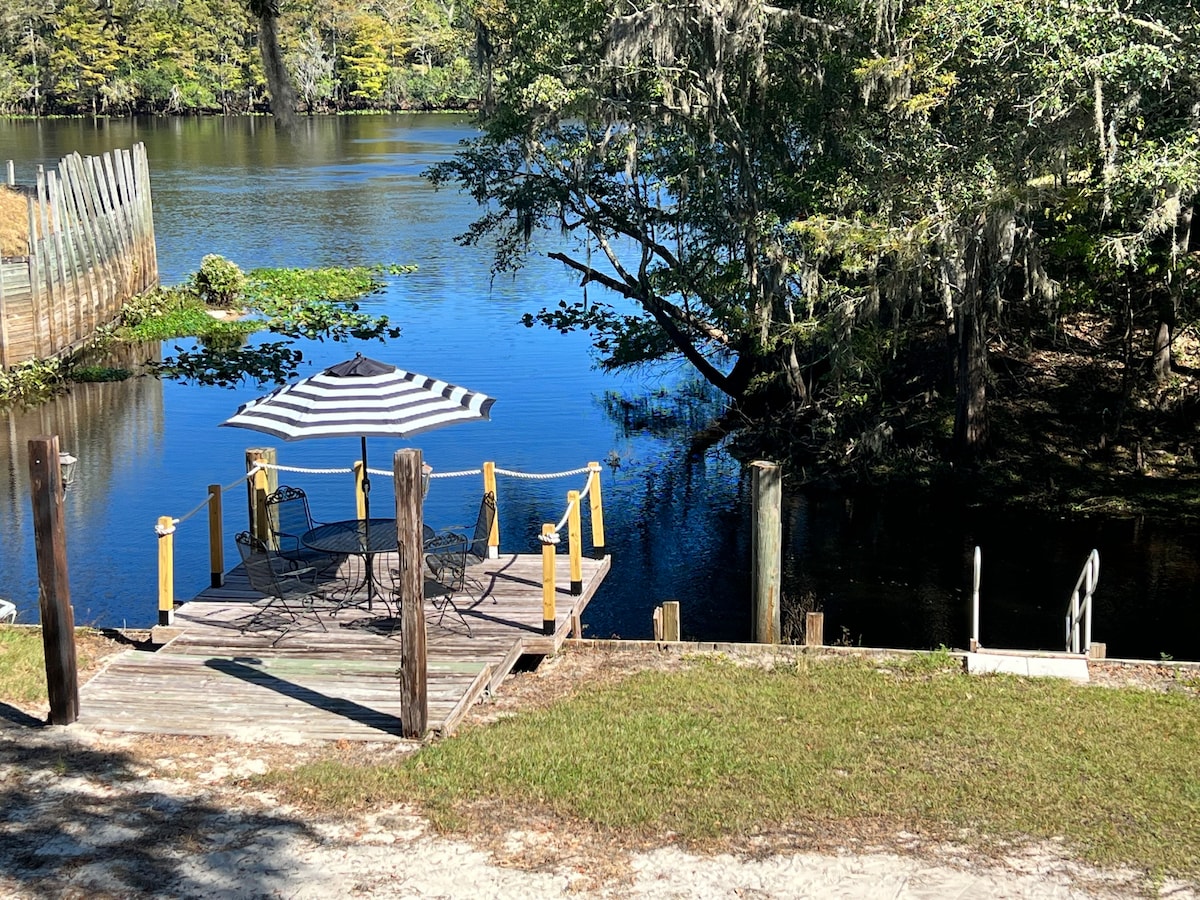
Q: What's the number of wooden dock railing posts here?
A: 8